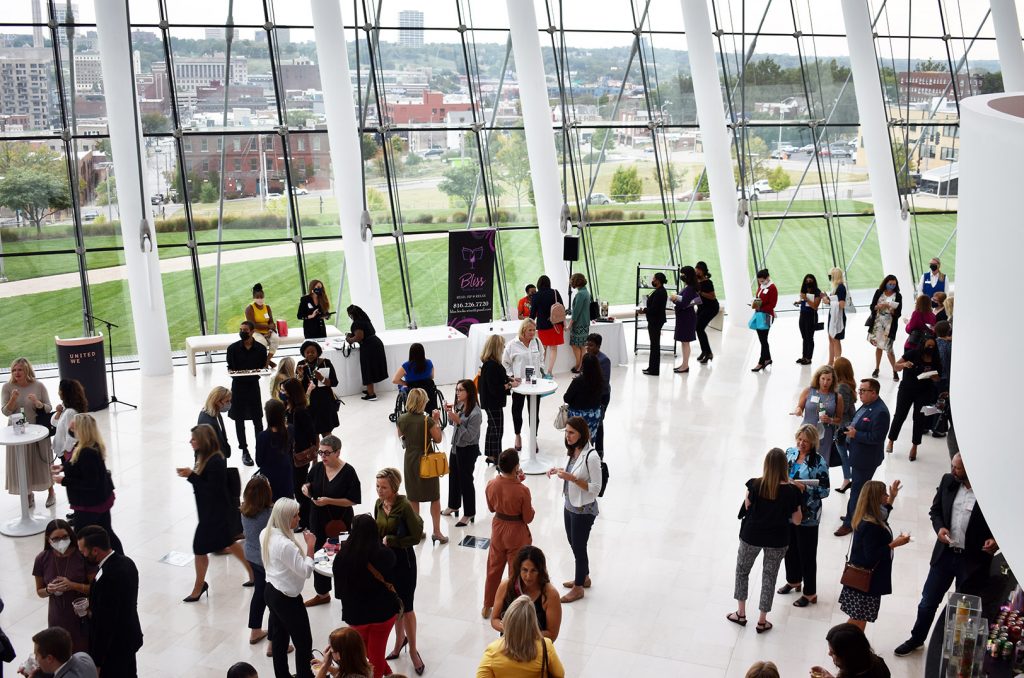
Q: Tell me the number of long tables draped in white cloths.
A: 2